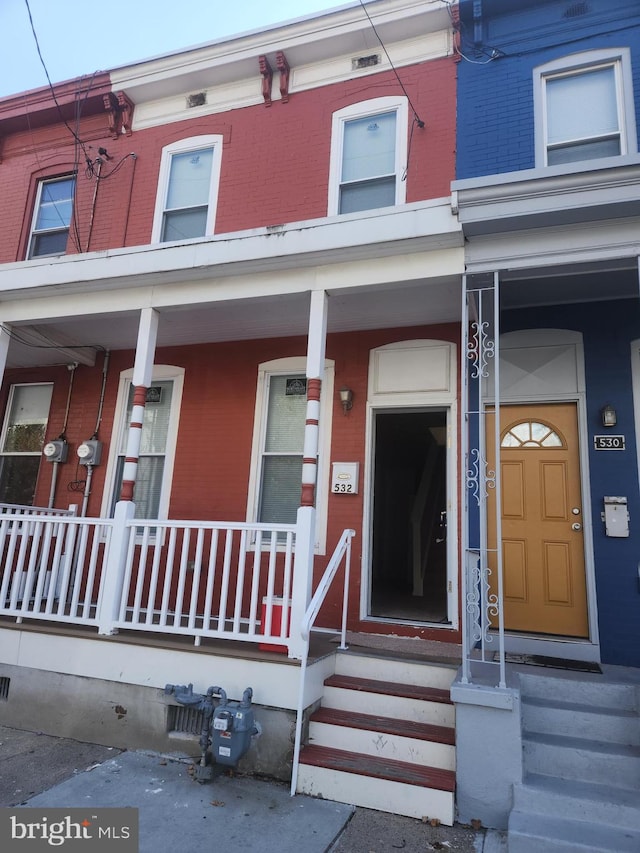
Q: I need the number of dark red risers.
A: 3